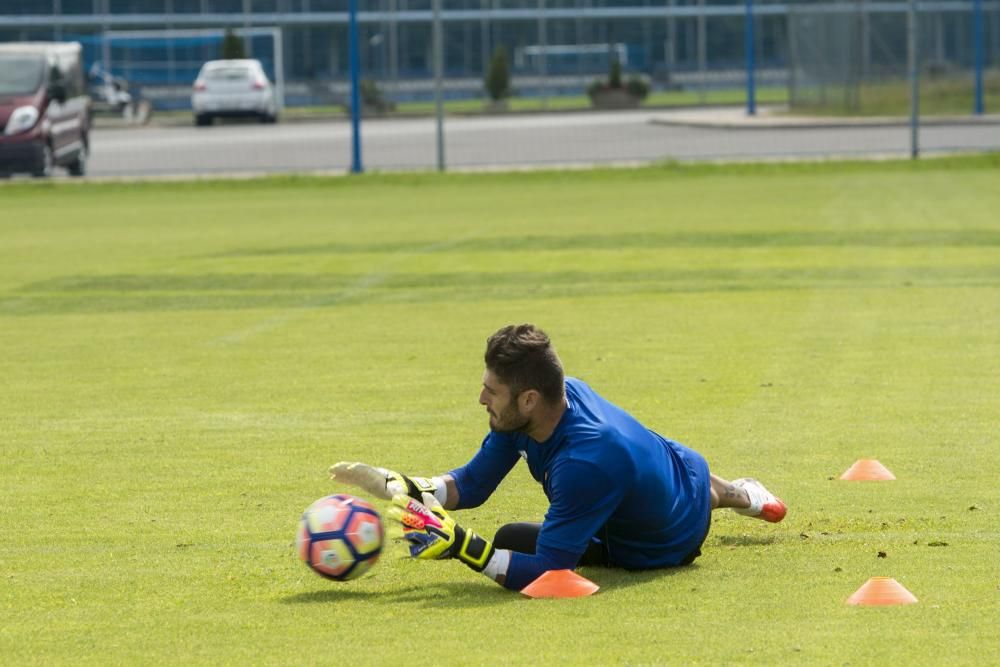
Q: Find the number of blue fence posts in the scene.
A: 3